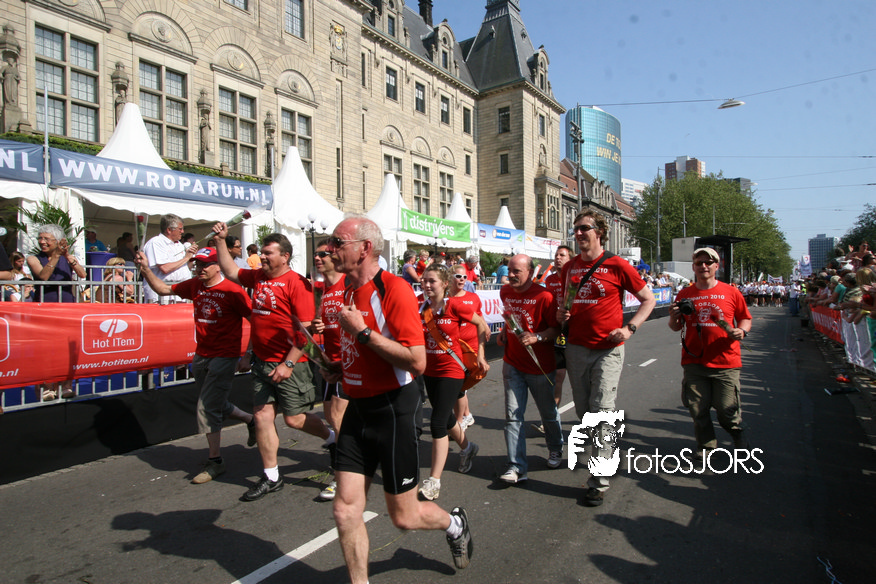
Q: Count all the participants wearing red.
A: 10